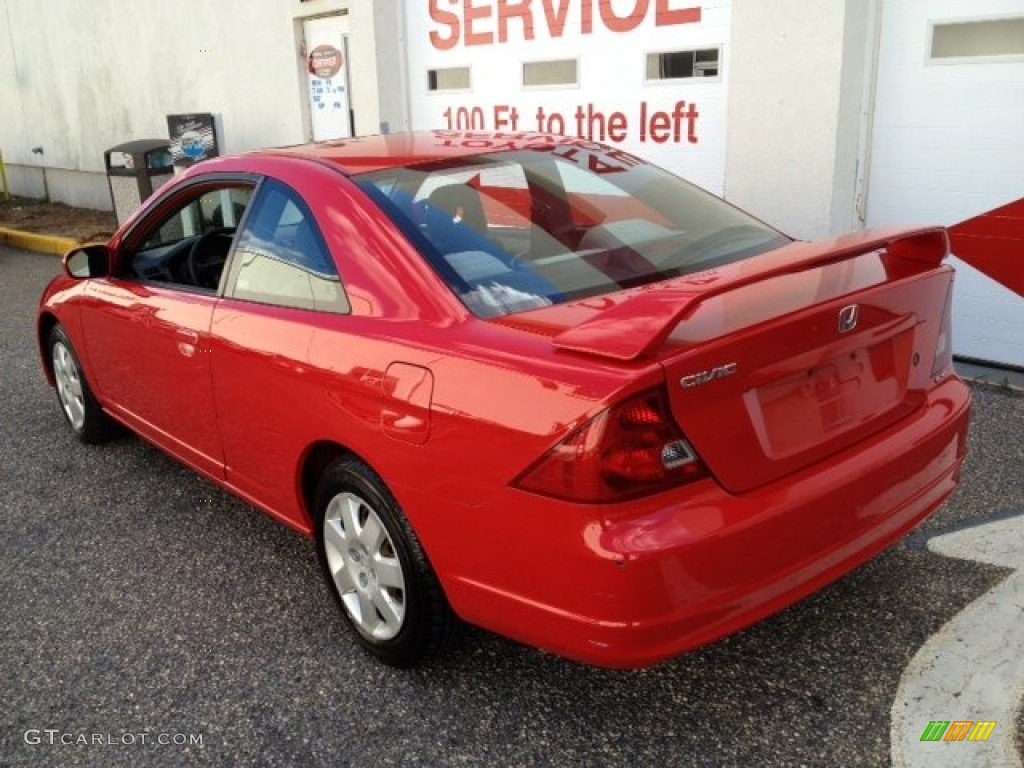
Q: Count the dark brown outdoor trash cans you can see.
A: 1